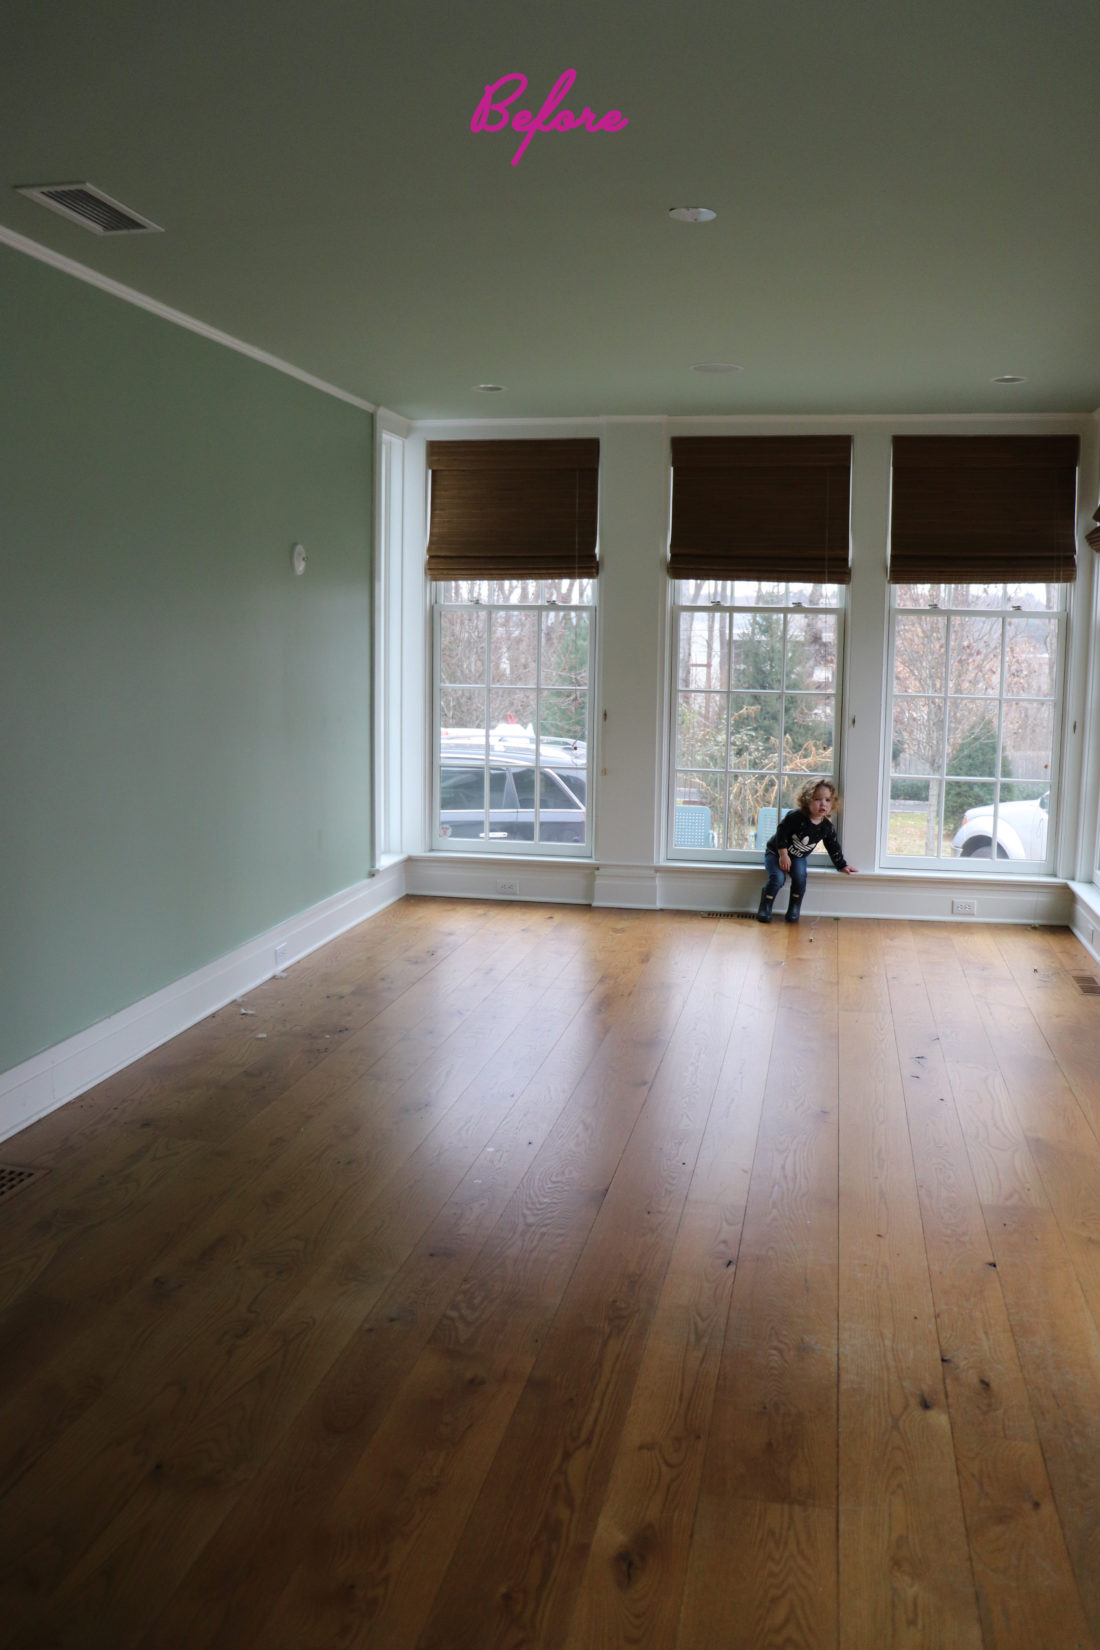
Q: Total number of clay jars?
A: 0